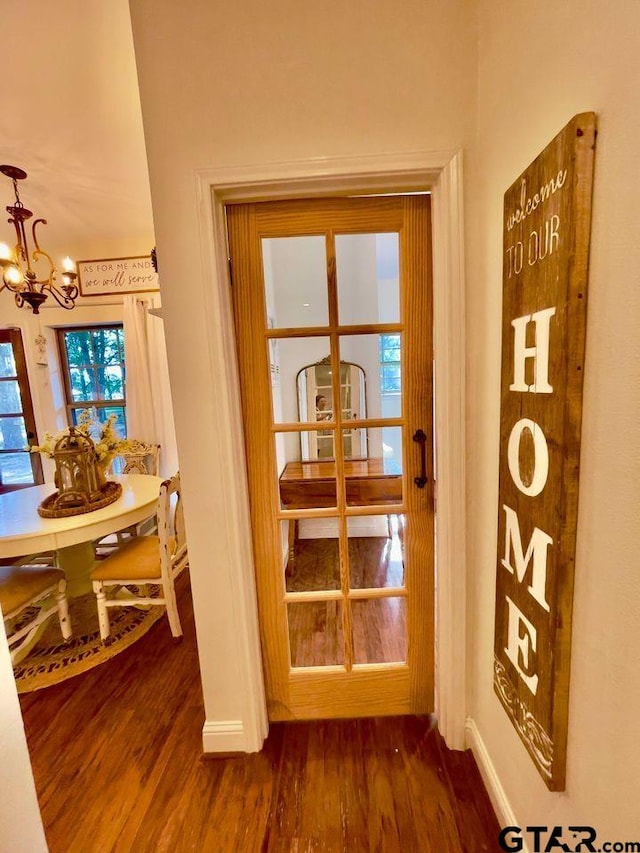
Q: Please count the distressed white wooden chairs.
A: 3